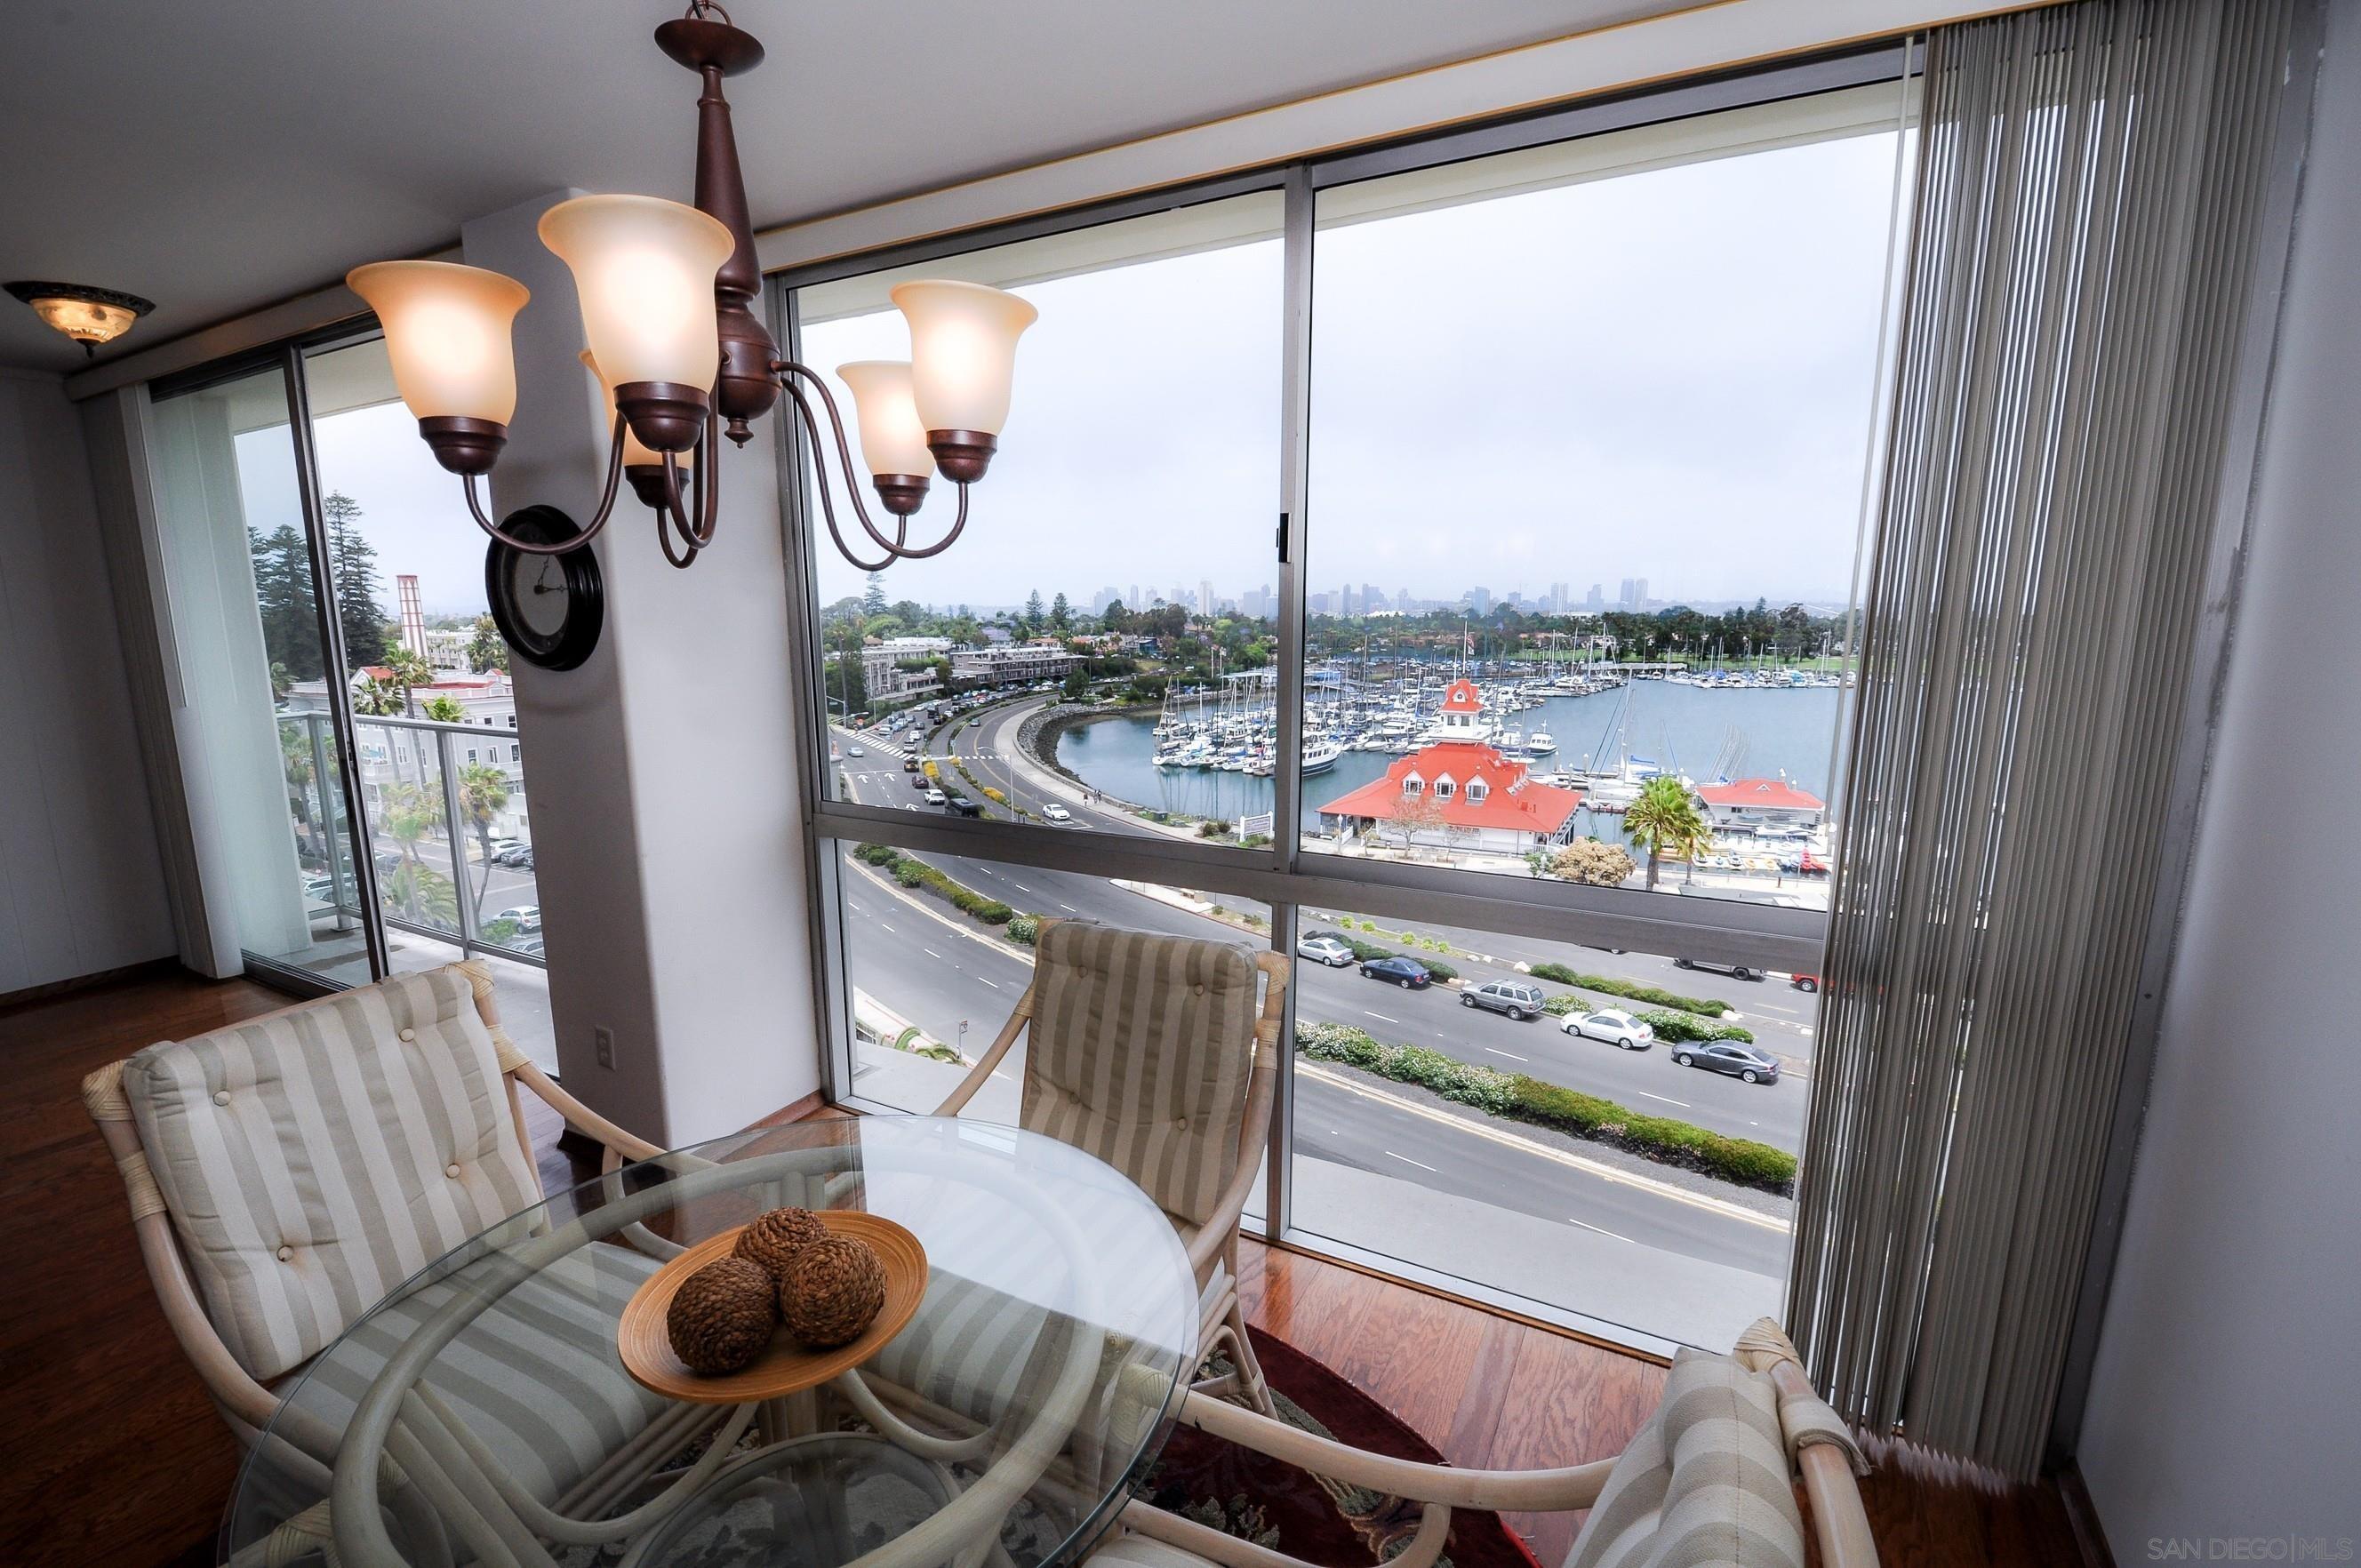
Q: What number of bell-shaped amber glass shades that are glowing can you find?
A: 5